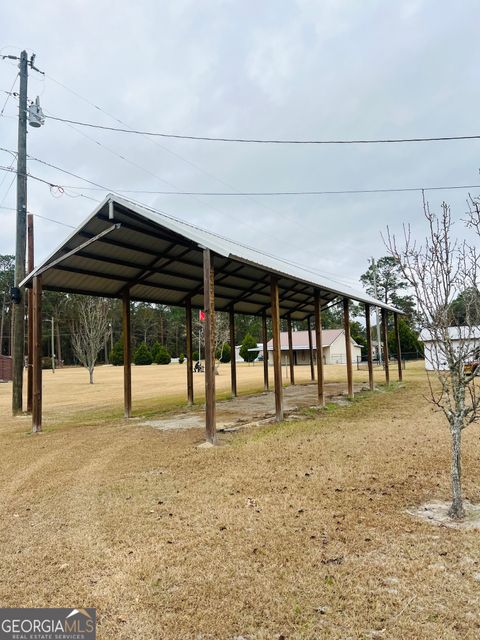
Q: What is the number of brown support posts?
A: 14